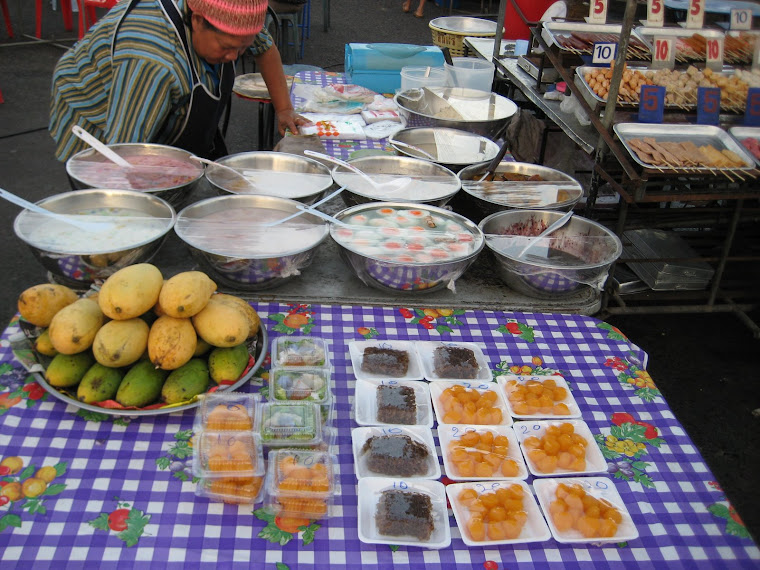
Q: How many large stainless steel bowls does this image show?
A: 10